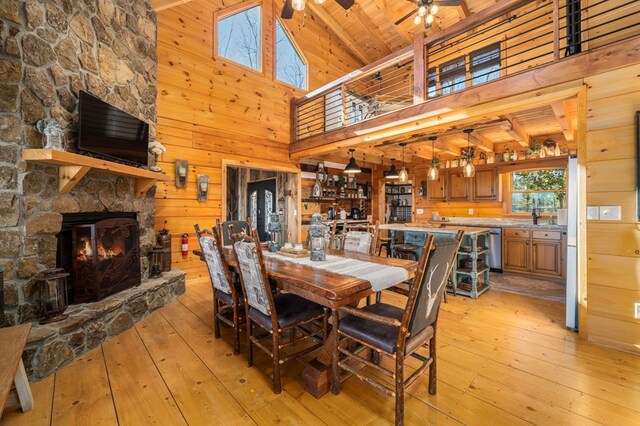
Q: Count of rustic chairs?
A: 6